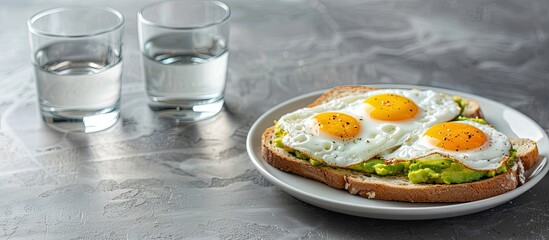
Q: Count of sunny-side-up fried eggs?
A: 3